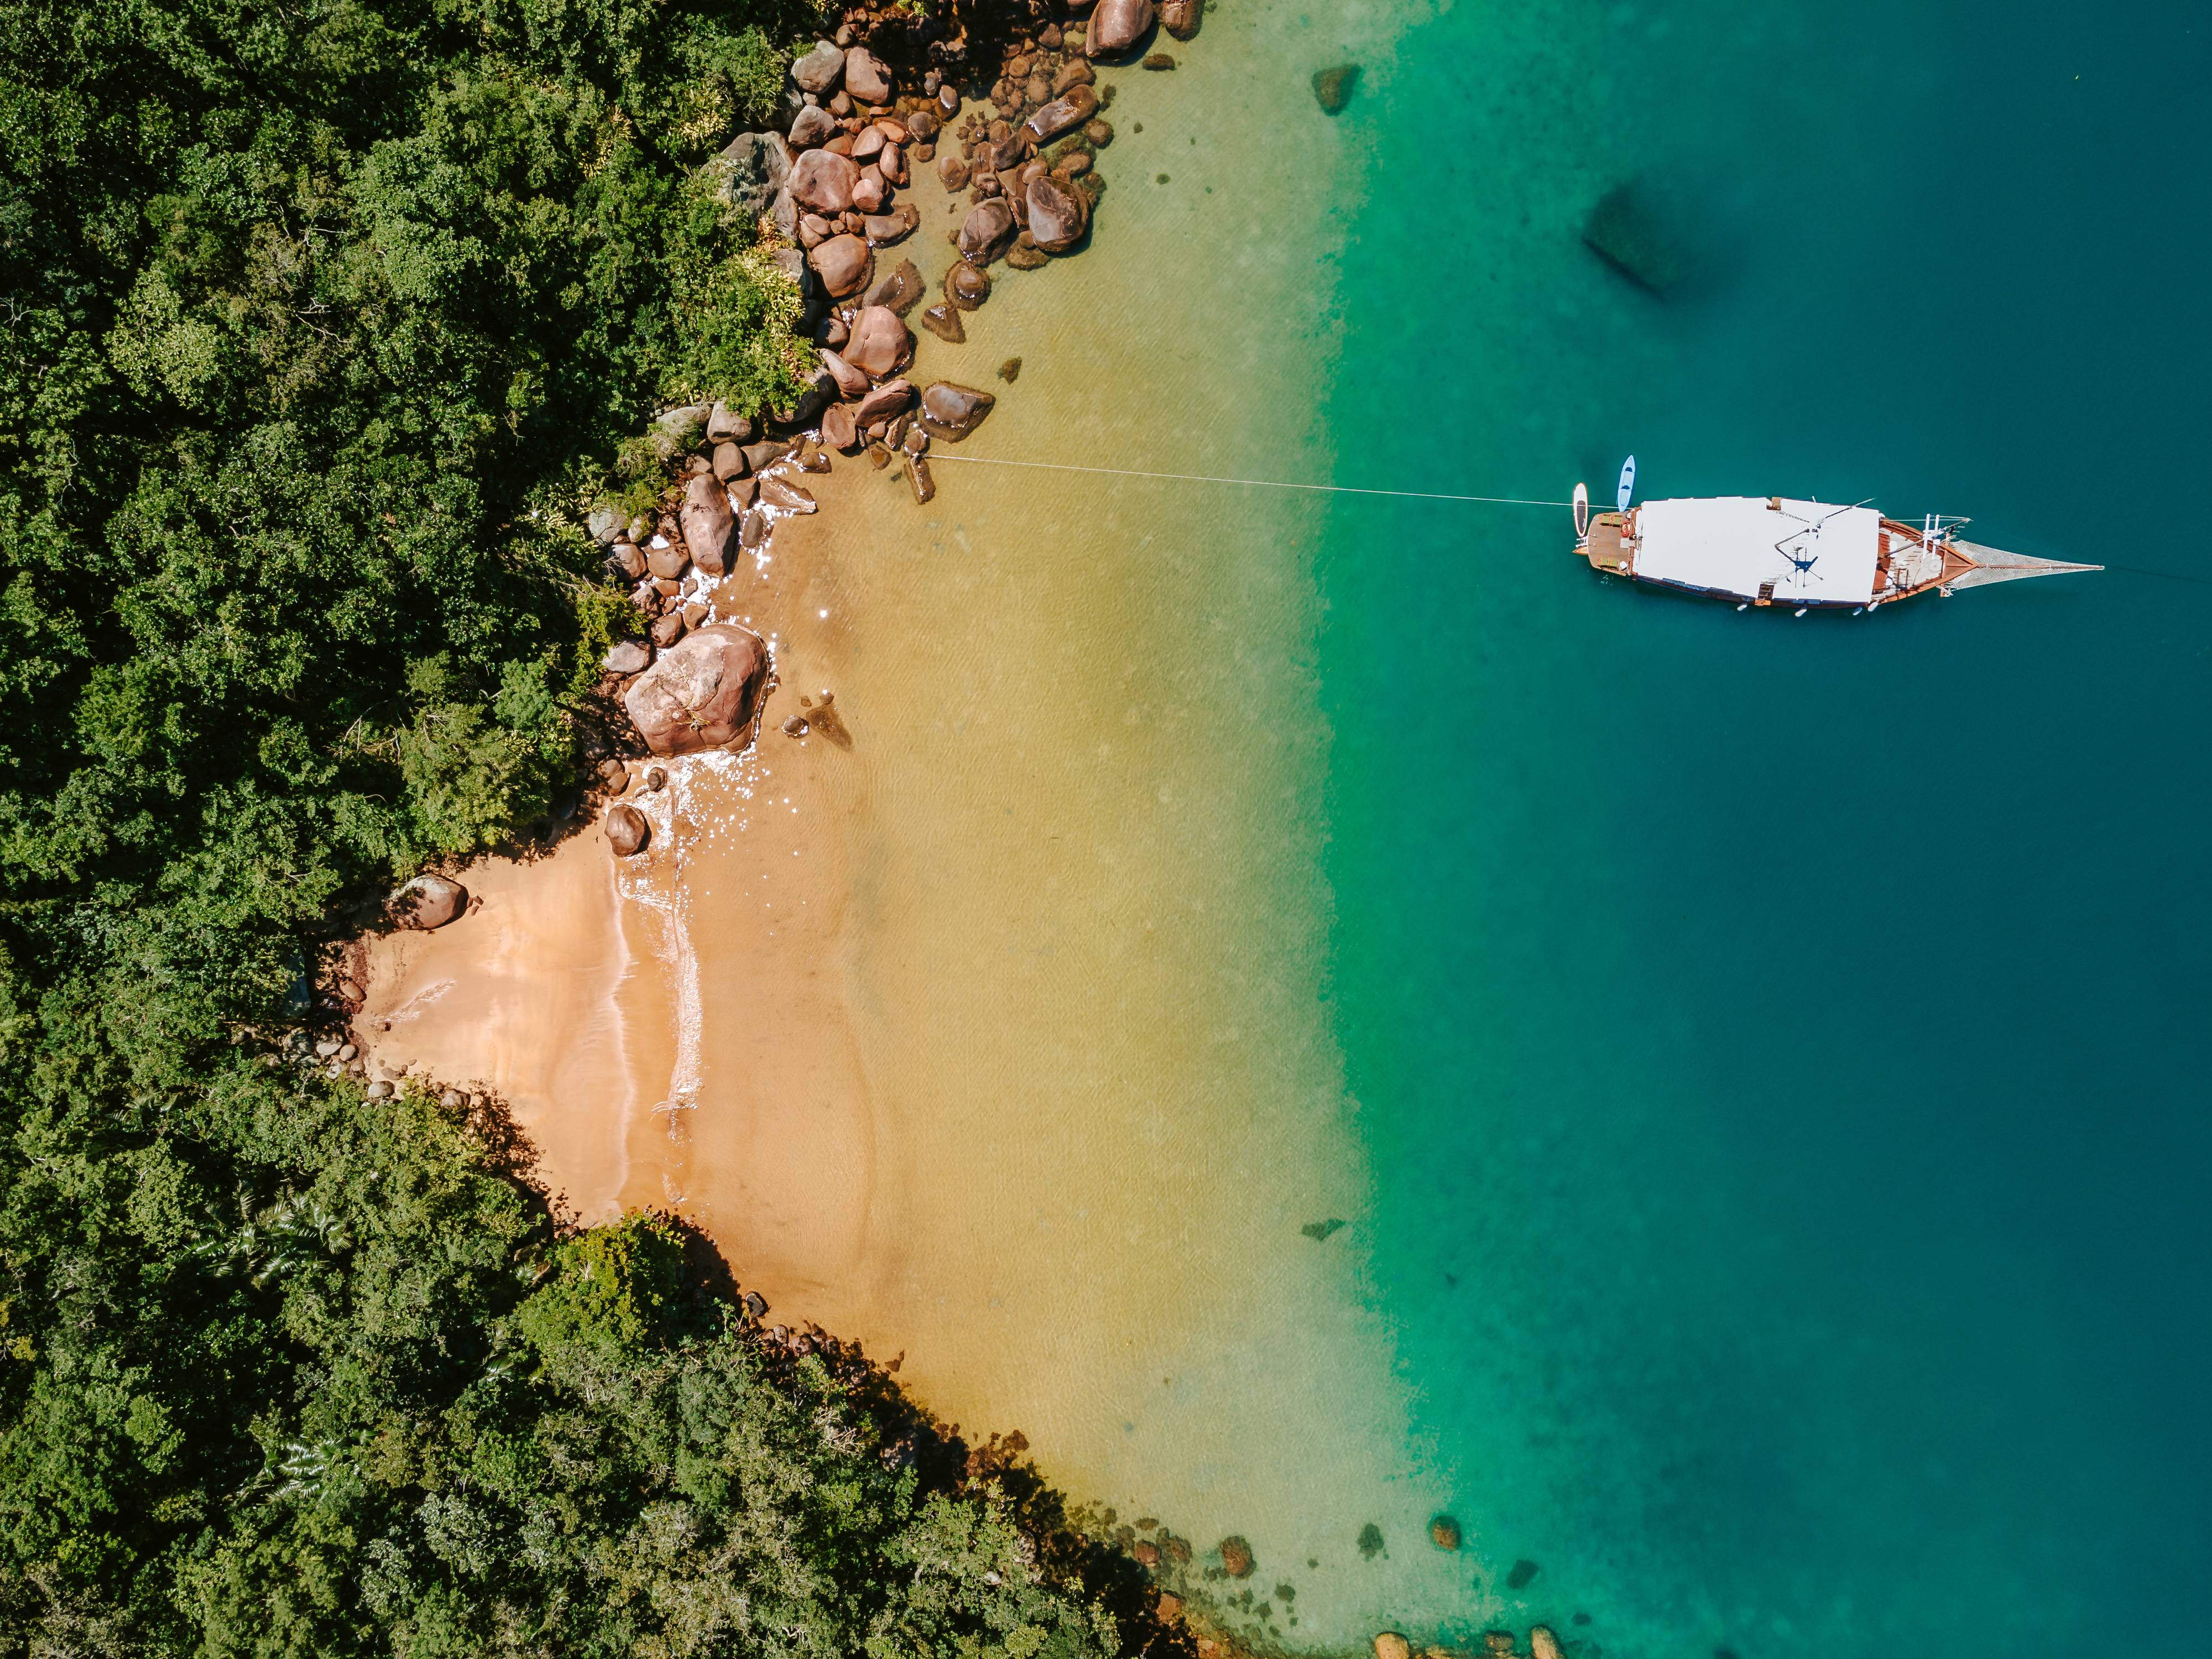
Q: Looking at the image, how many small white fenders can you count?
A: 4